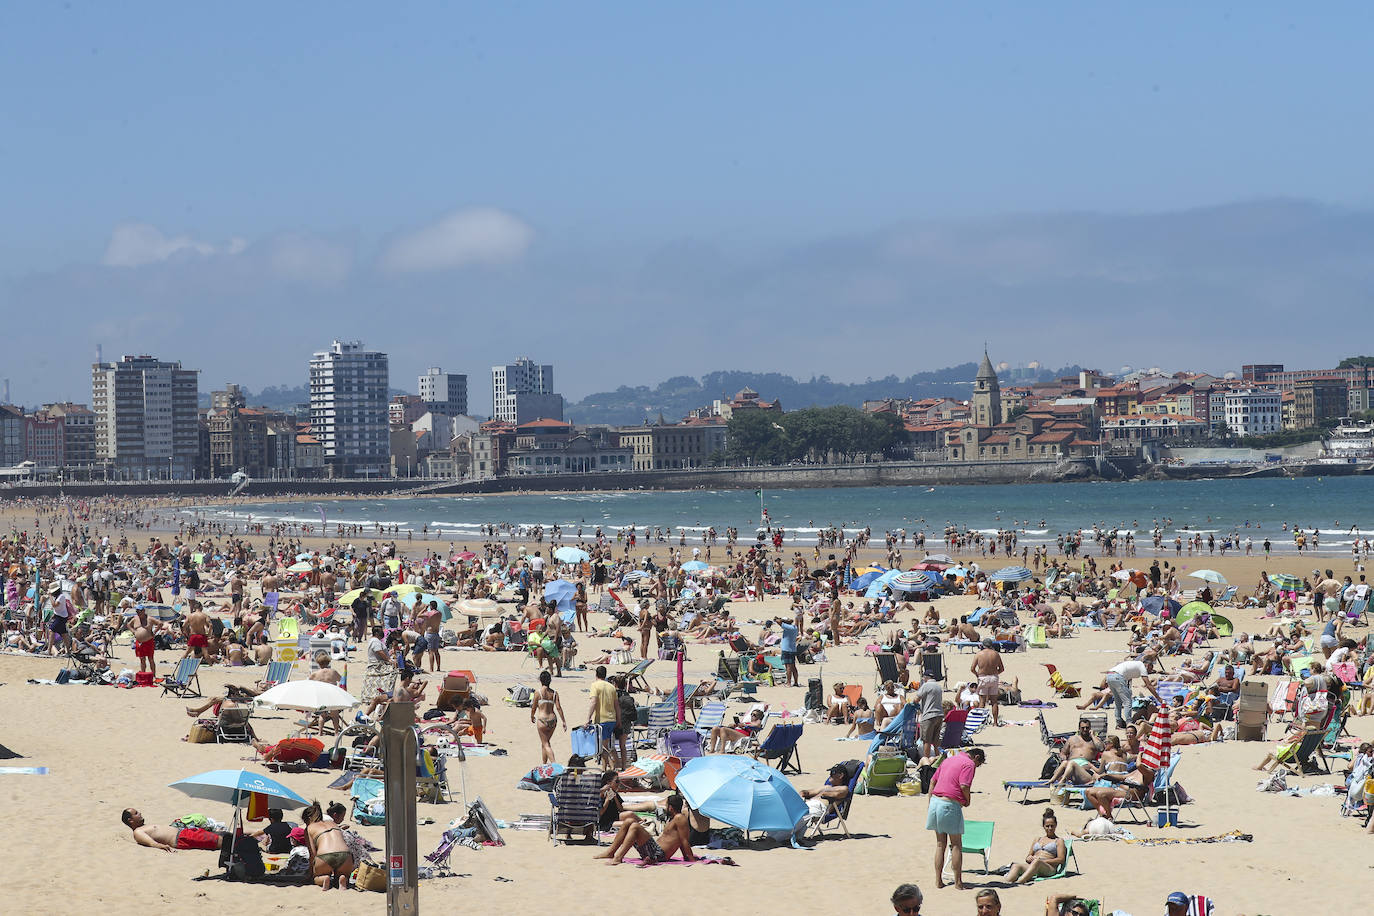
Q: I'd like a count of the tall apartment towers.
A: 4